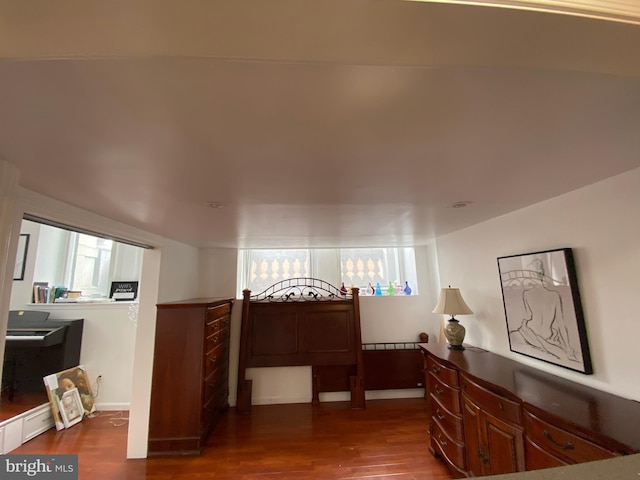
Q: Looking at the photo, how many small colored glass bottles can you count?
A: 7